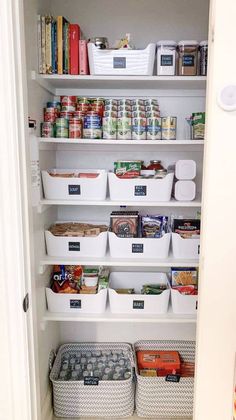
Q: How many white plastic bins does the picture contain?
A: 9